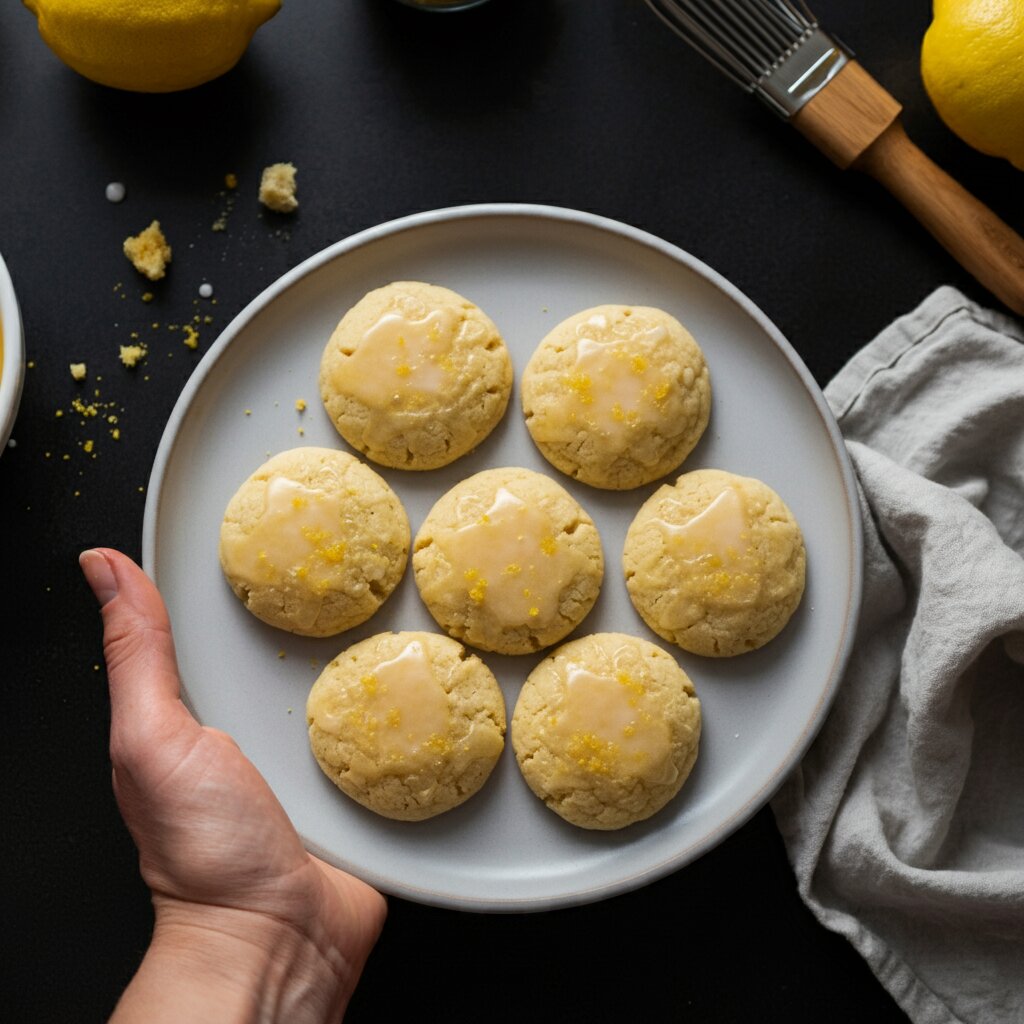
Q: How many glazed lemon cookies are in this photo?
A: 7